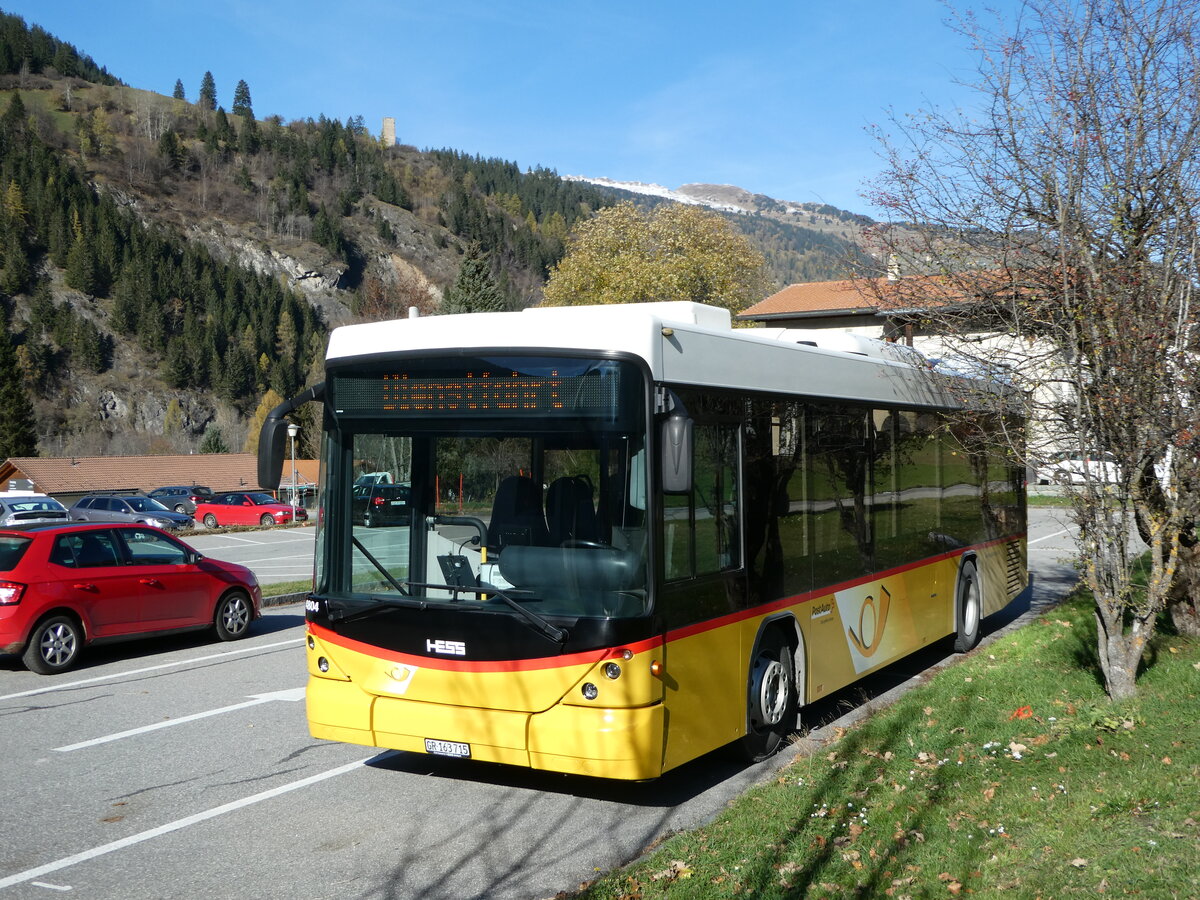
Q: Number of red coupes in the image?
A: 1